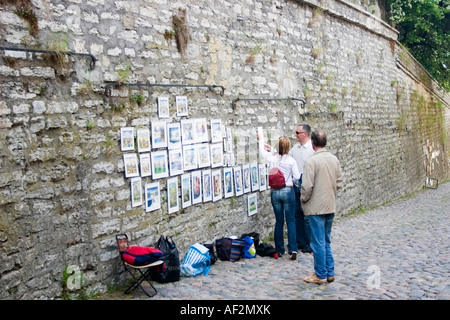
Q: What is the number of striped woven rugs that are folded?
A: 0